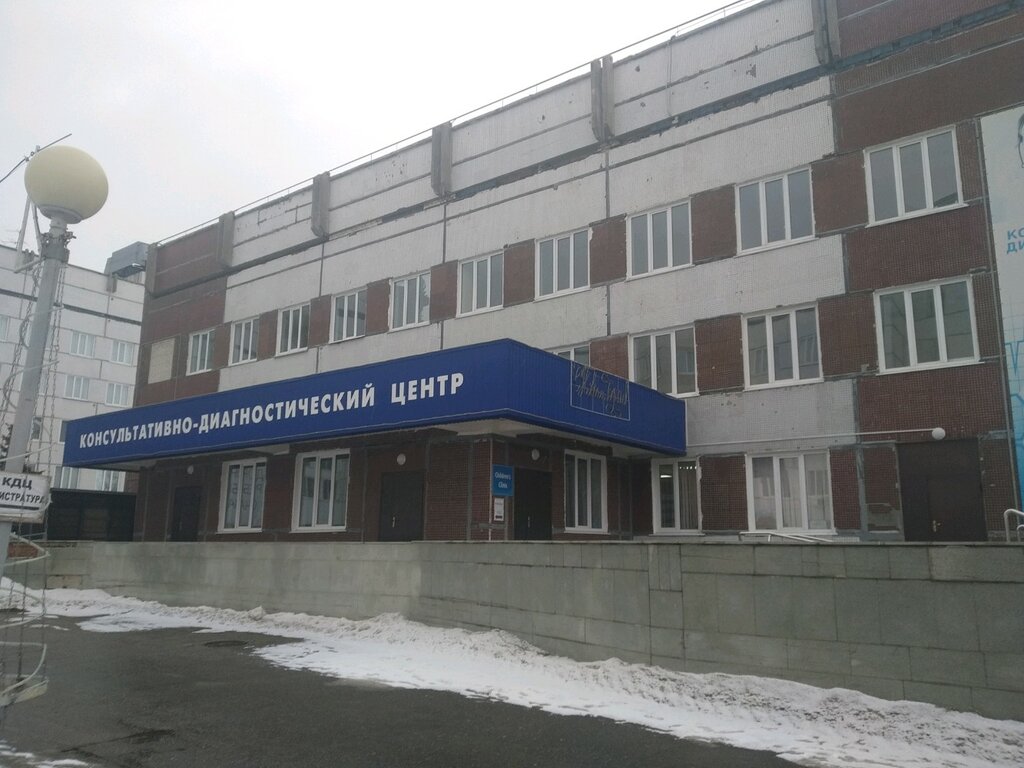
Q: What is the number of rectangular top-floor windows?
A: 10